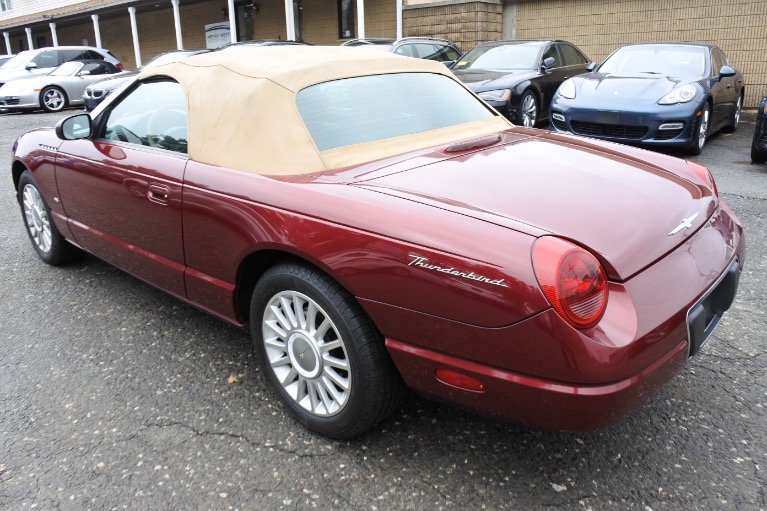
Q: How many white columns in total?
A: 10